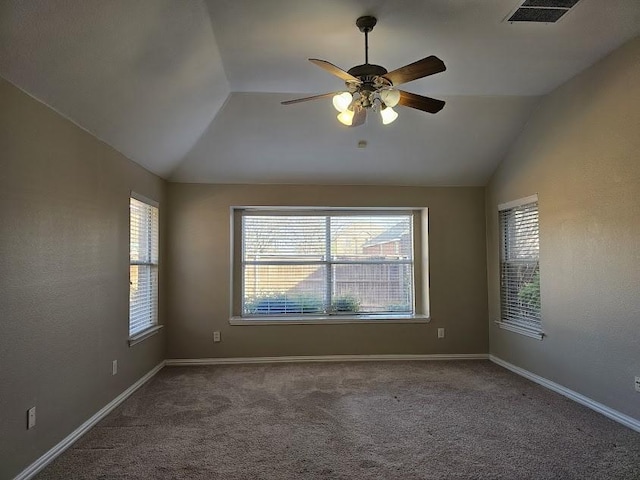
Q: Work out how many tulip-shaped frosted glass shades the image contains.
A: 4